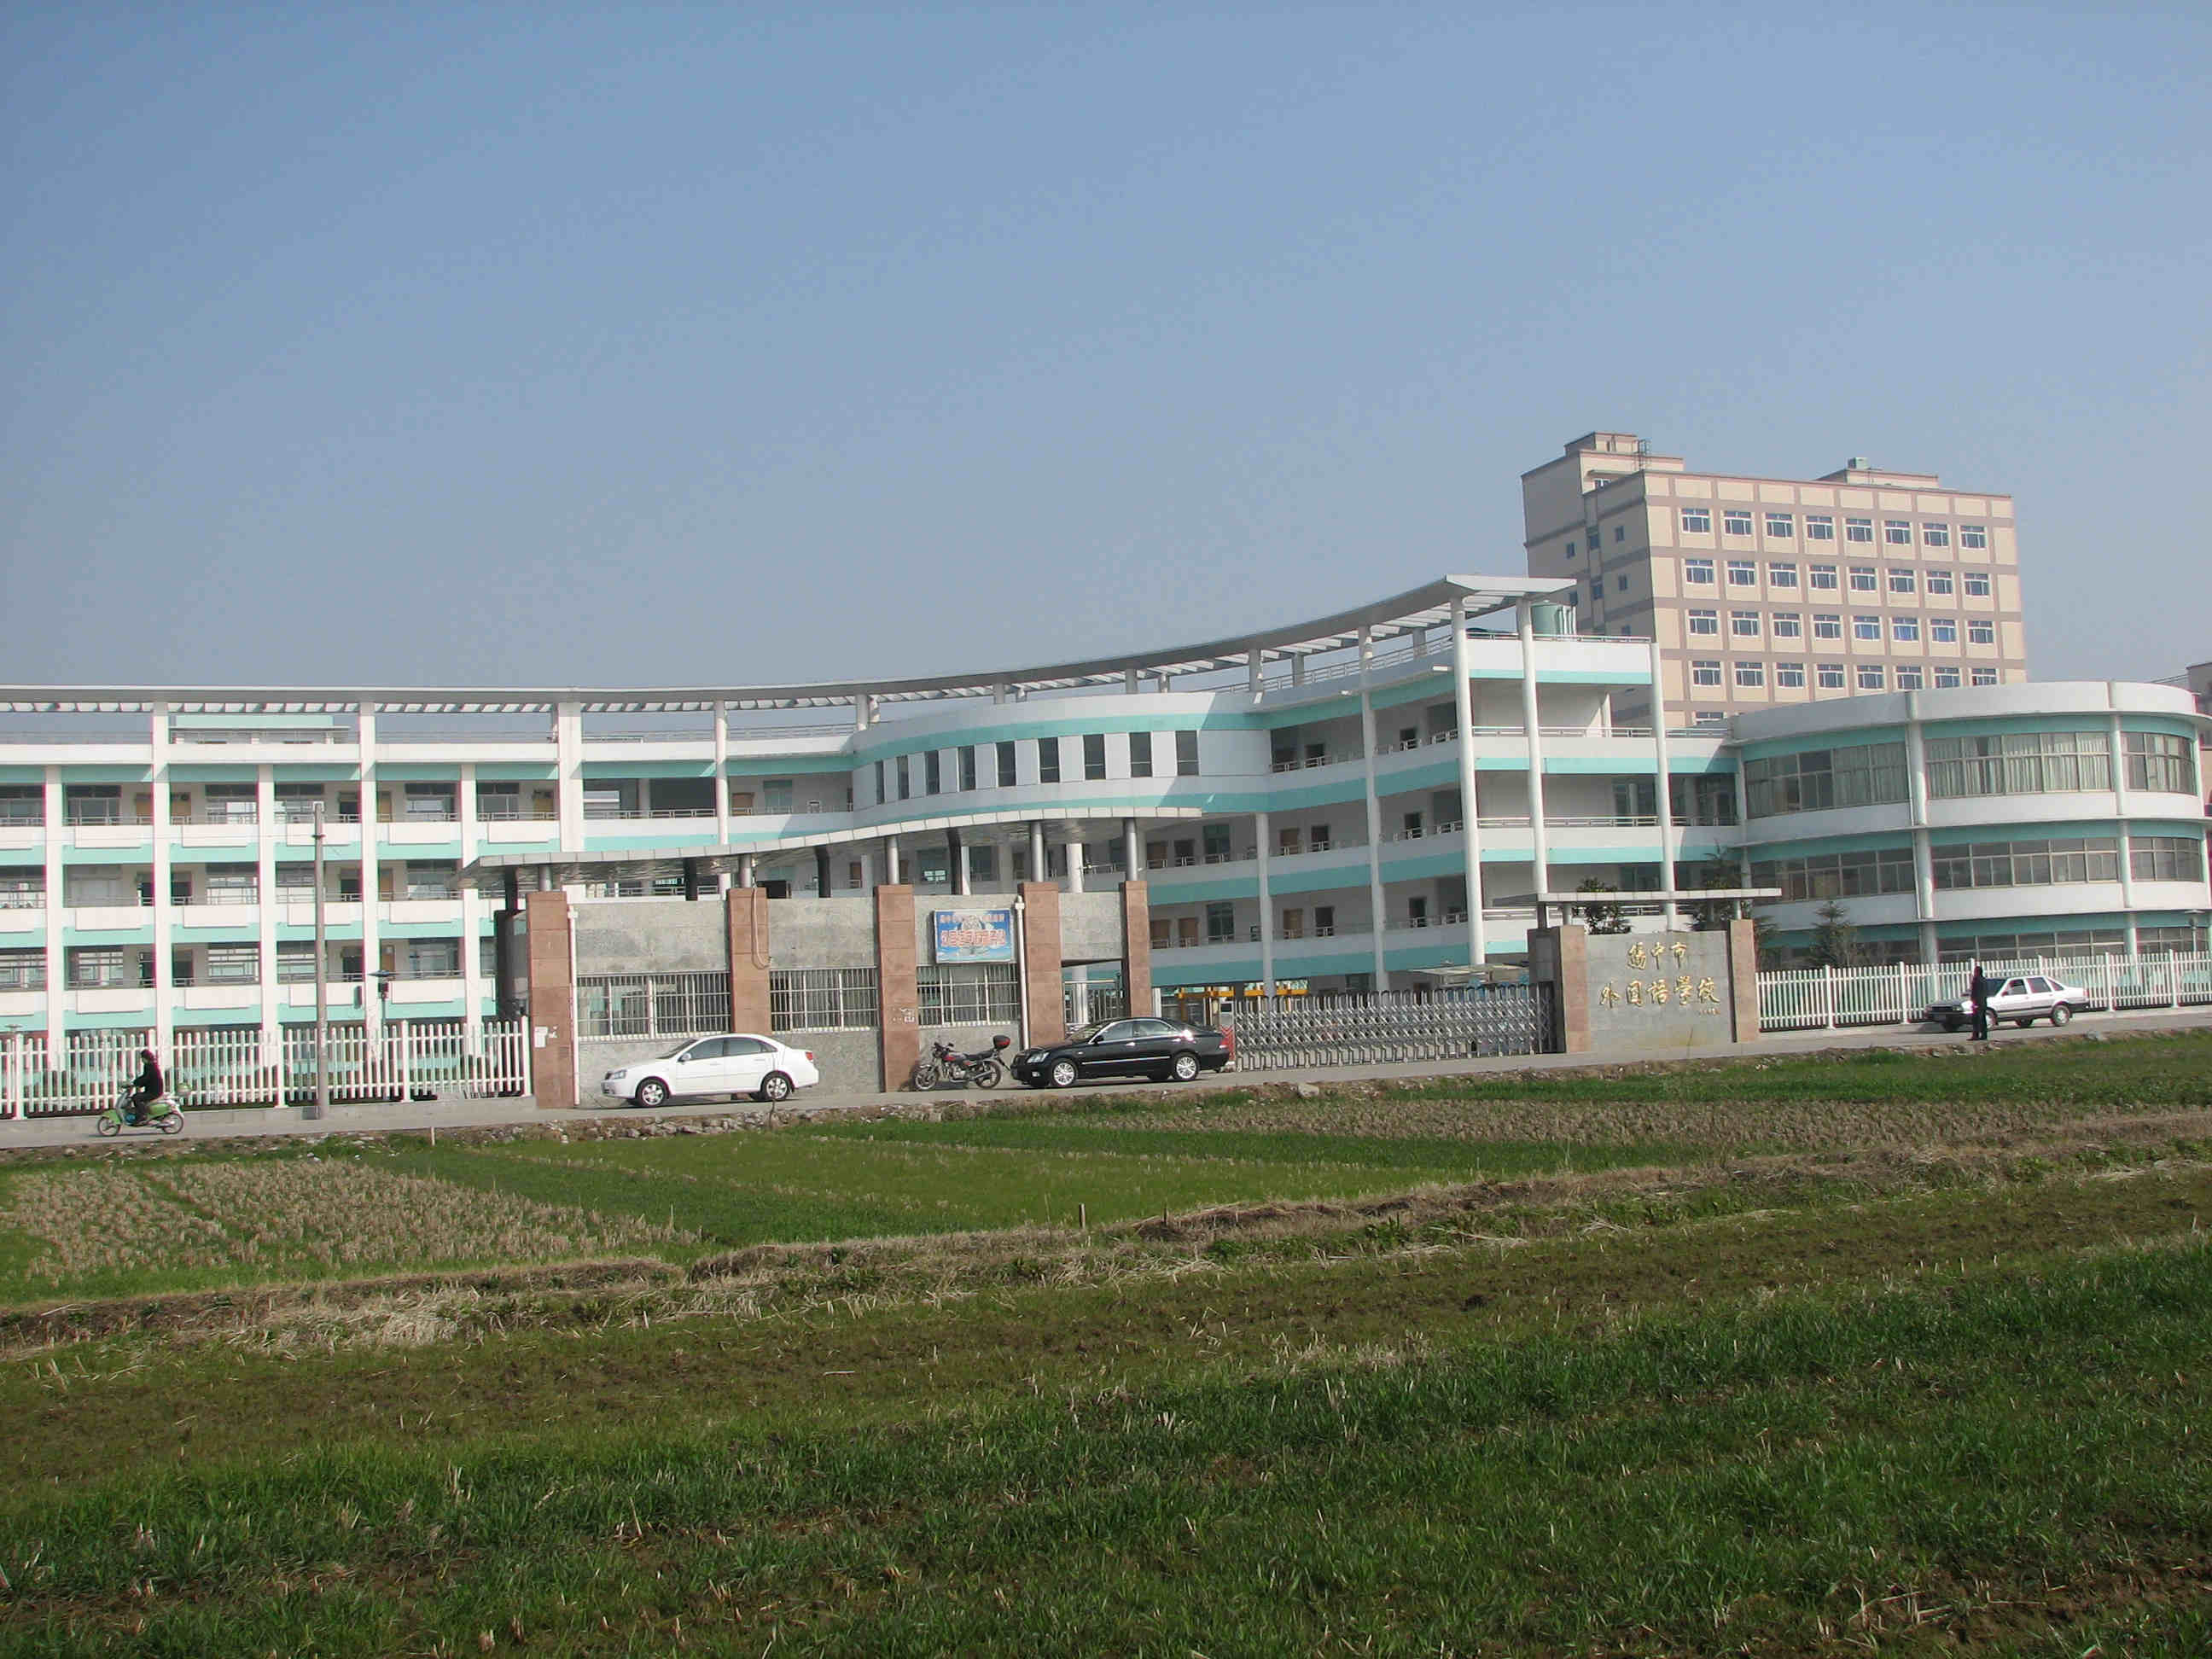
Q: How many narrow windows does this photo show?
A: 9